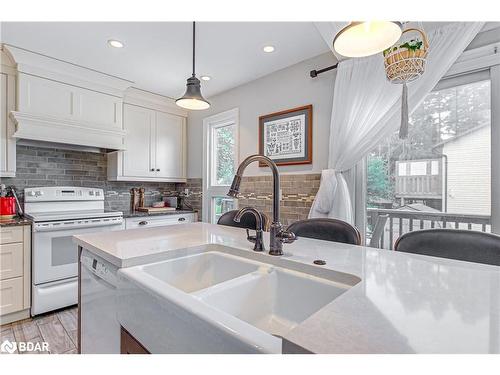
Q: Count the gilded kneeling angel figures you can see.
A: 0